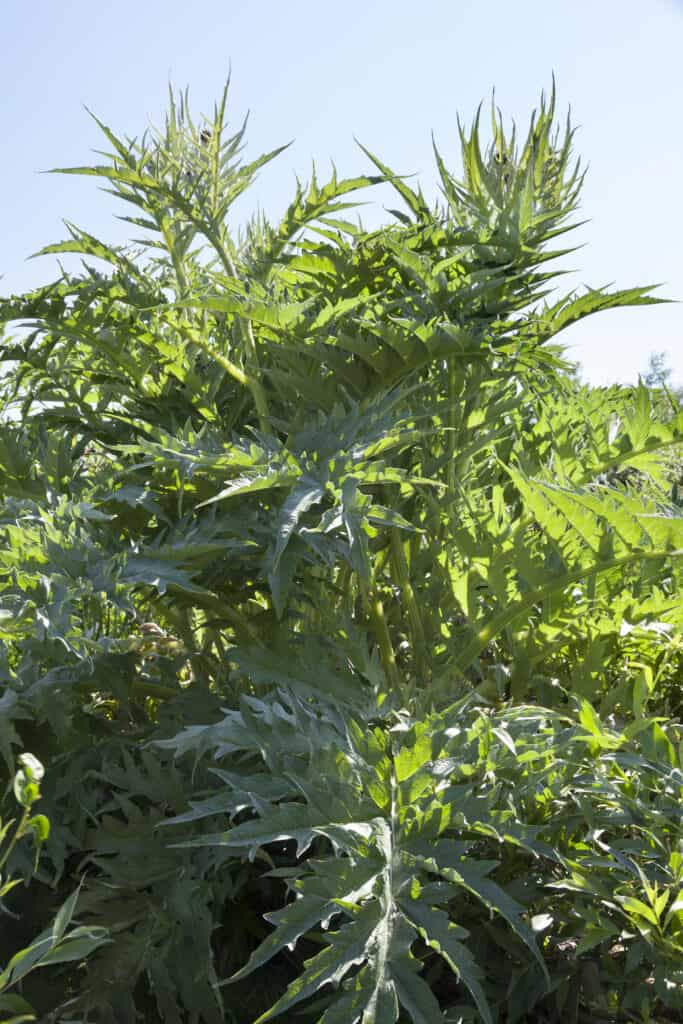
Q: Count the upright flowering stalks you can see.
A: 2